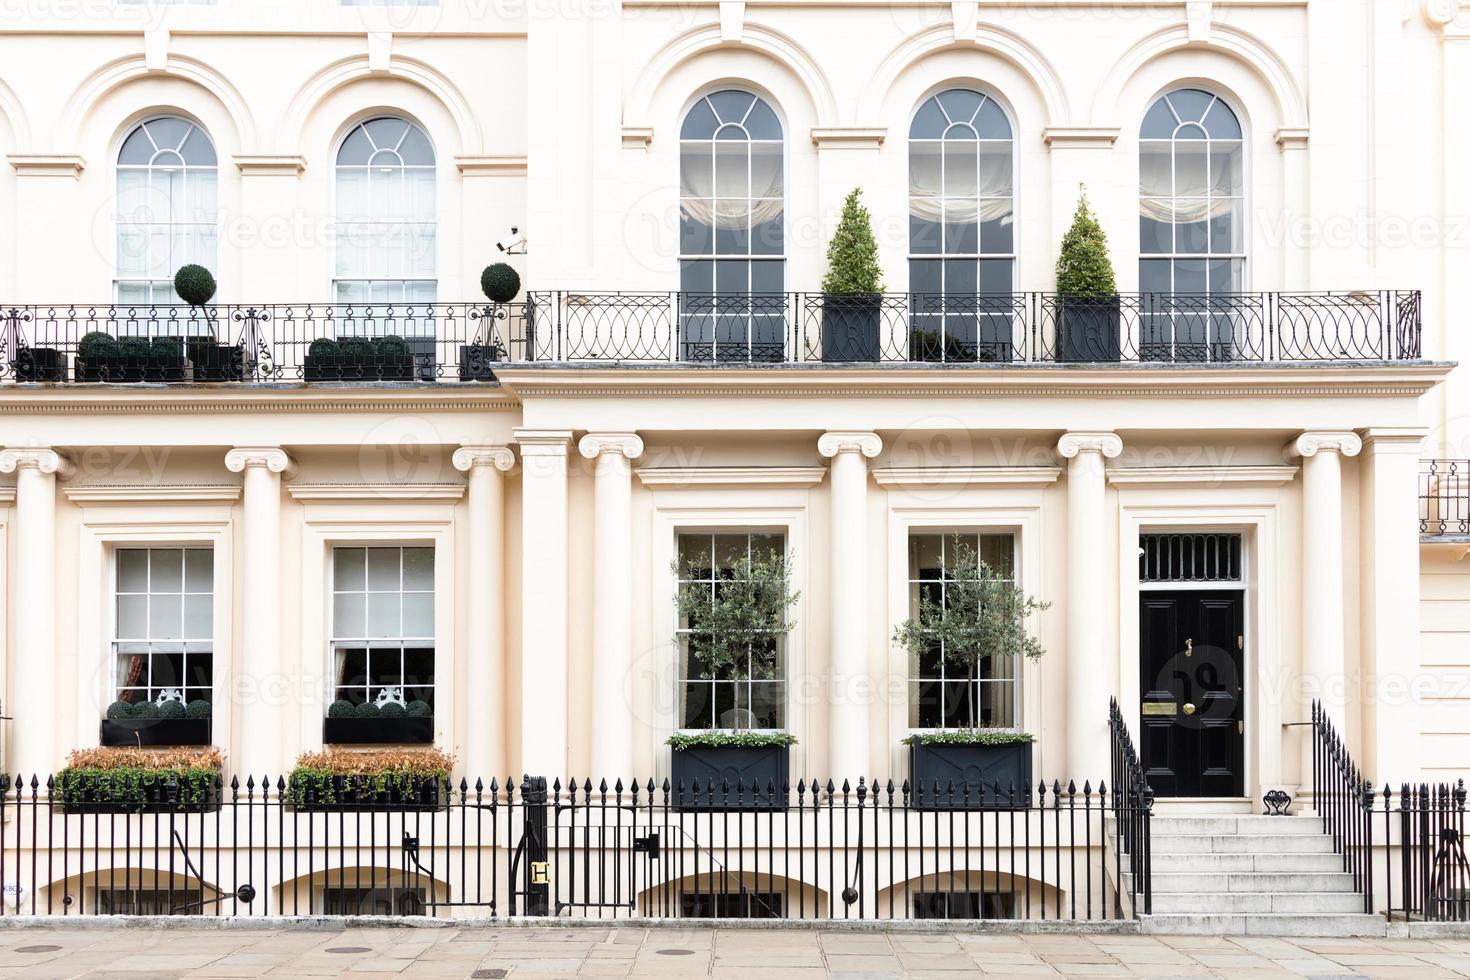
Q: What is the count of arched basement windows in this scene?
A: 4